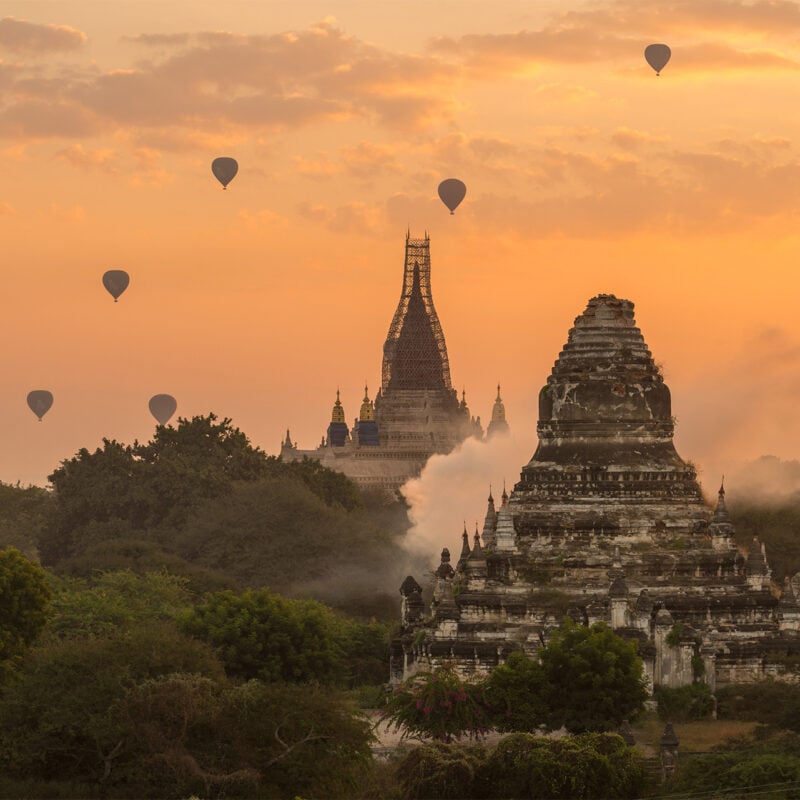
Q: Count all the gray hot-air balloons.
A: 6